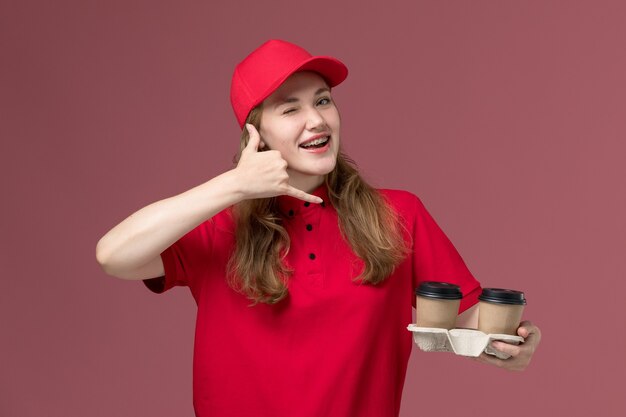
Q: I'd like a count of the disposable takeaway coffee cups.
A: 2